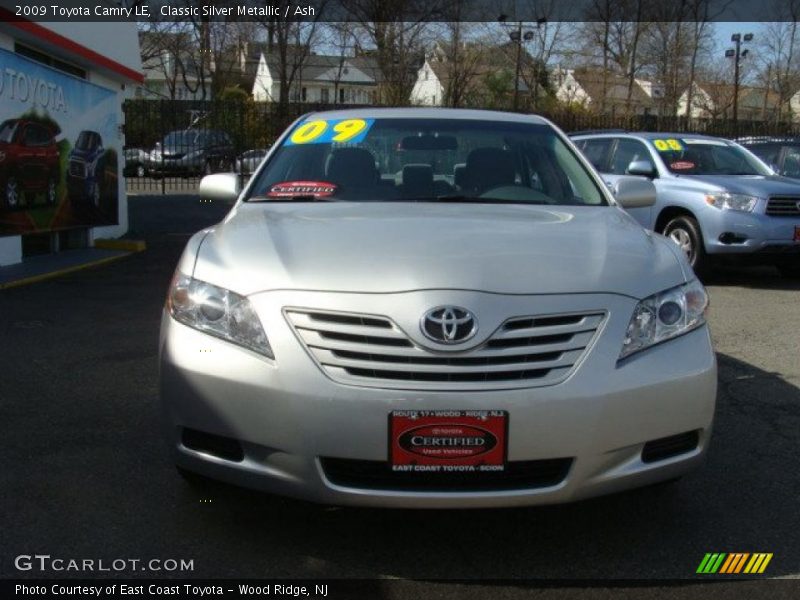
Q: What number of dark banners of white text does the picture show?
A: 2